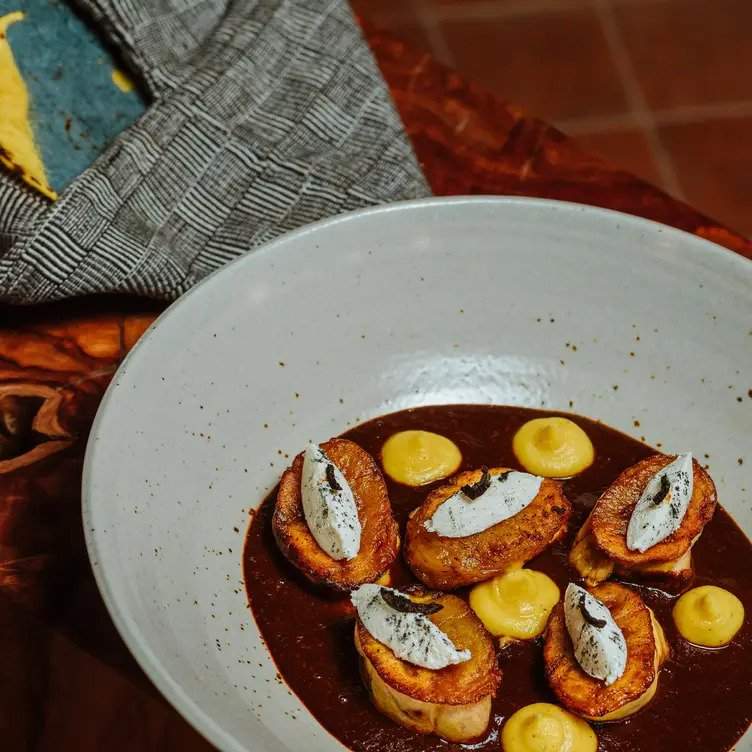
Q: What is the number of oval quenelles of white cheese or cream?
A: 5